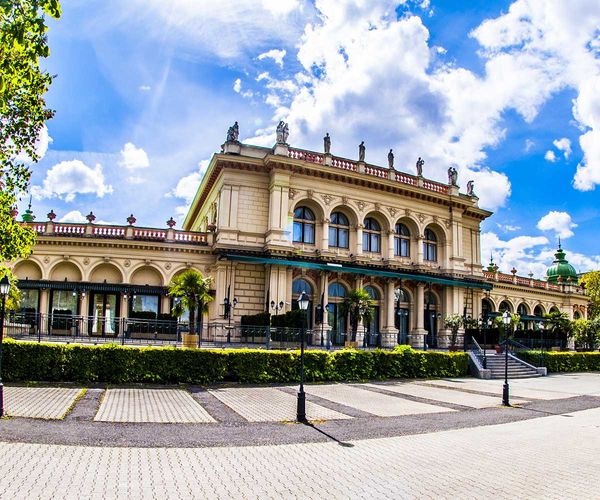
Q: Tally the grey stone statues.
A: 8